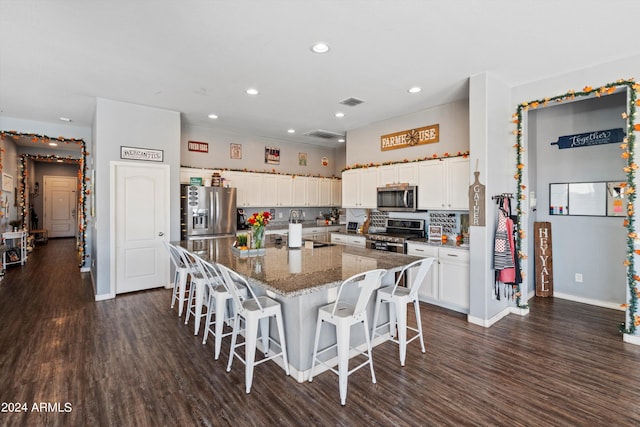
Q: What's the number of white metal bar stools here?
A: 6